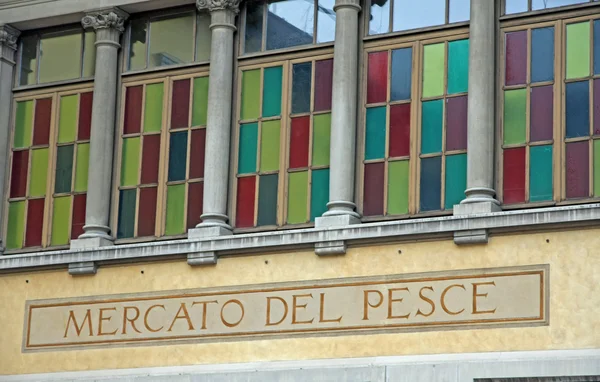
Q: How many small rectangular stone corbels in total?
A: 4